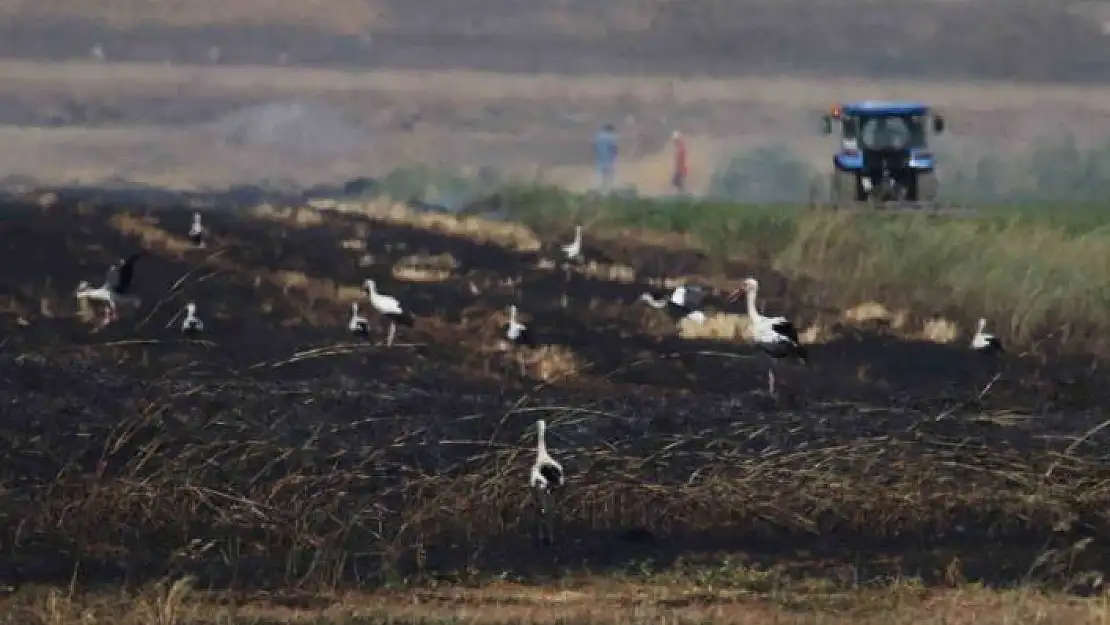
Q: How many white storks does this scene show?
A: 11